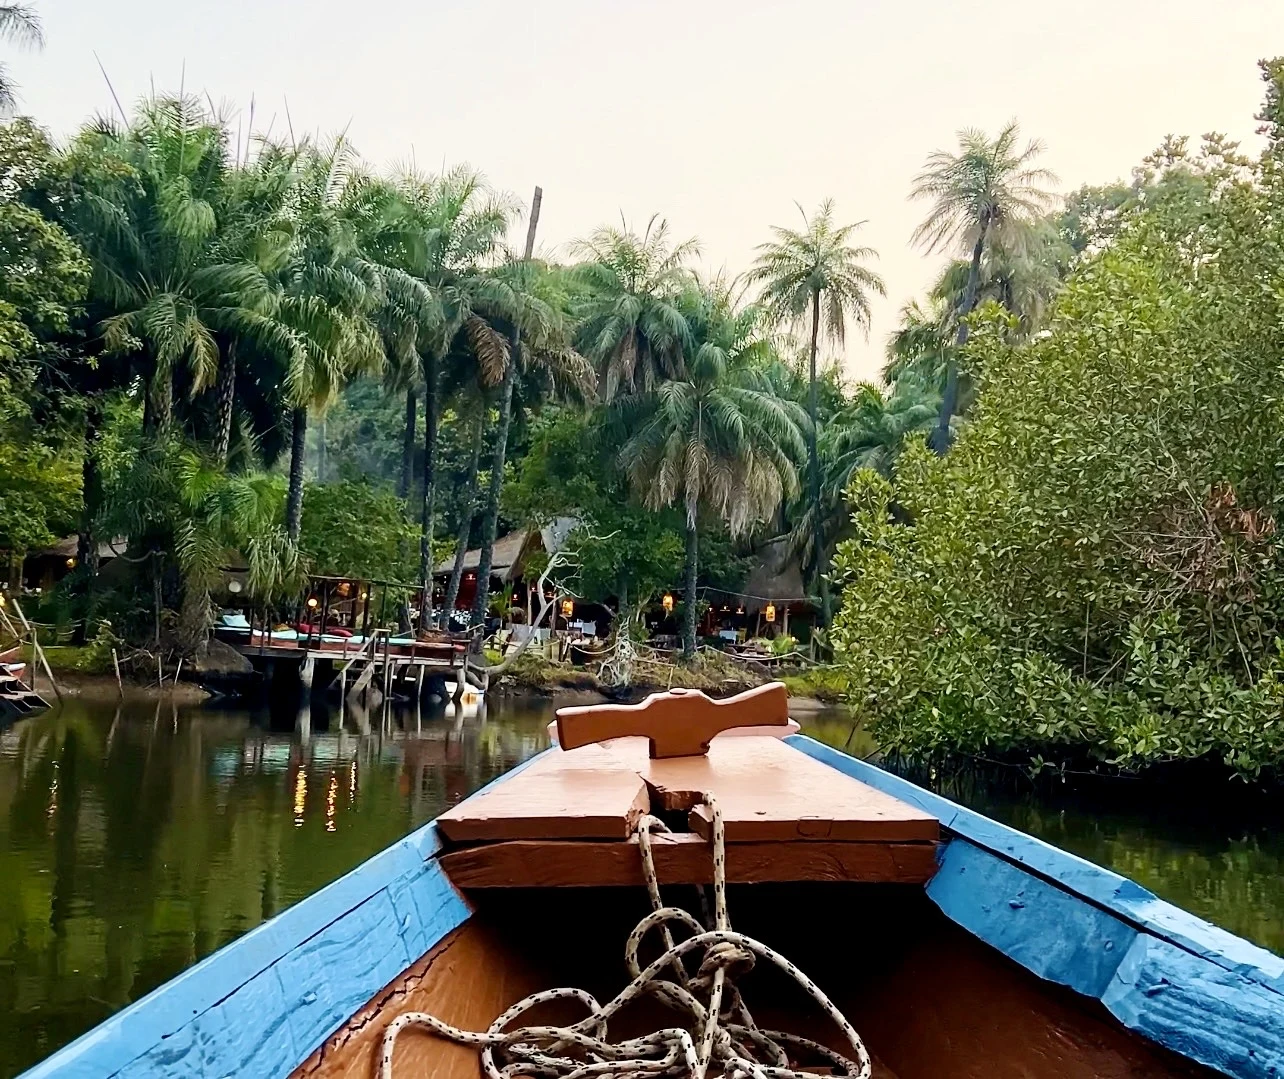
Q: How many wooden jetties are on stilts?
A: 1